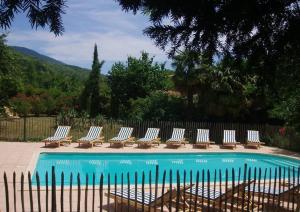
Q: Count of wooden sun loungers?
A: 11